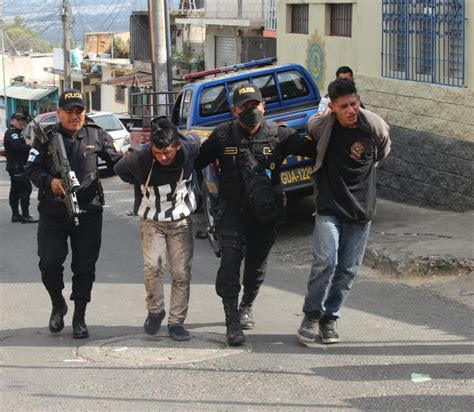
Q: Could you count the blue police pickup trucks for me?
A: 1